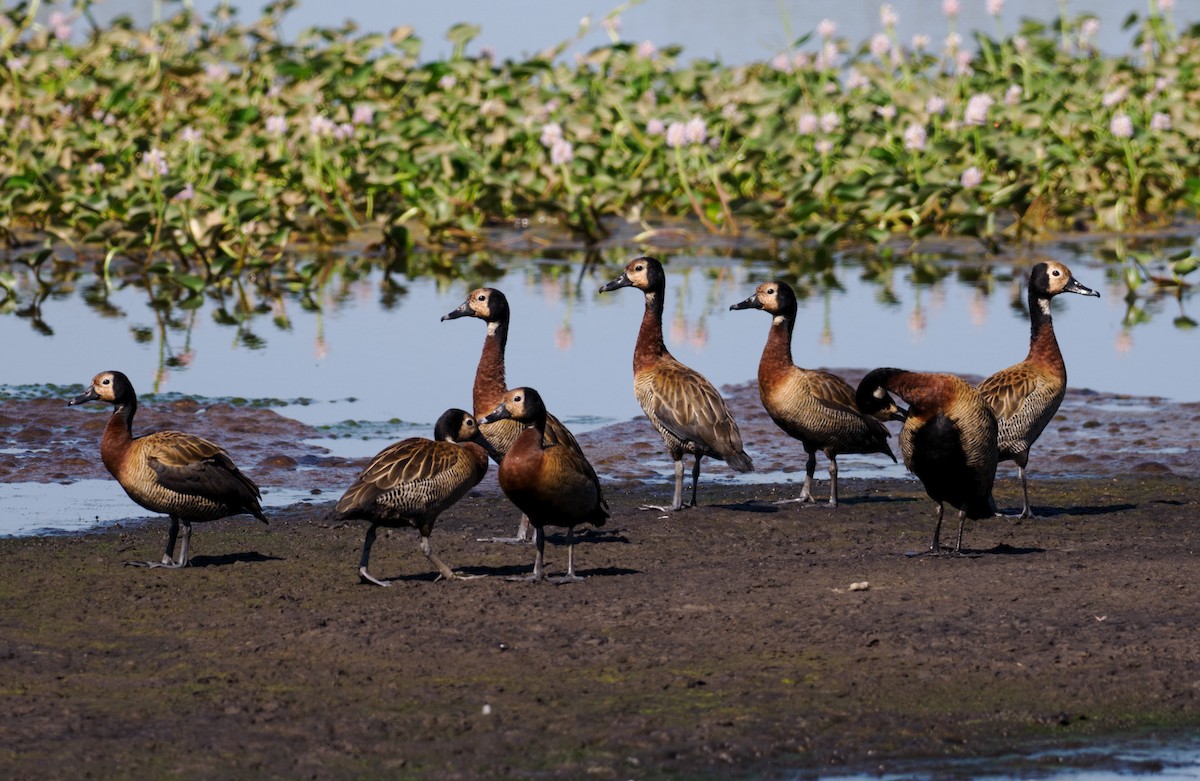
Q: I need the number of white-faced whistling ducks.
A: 8